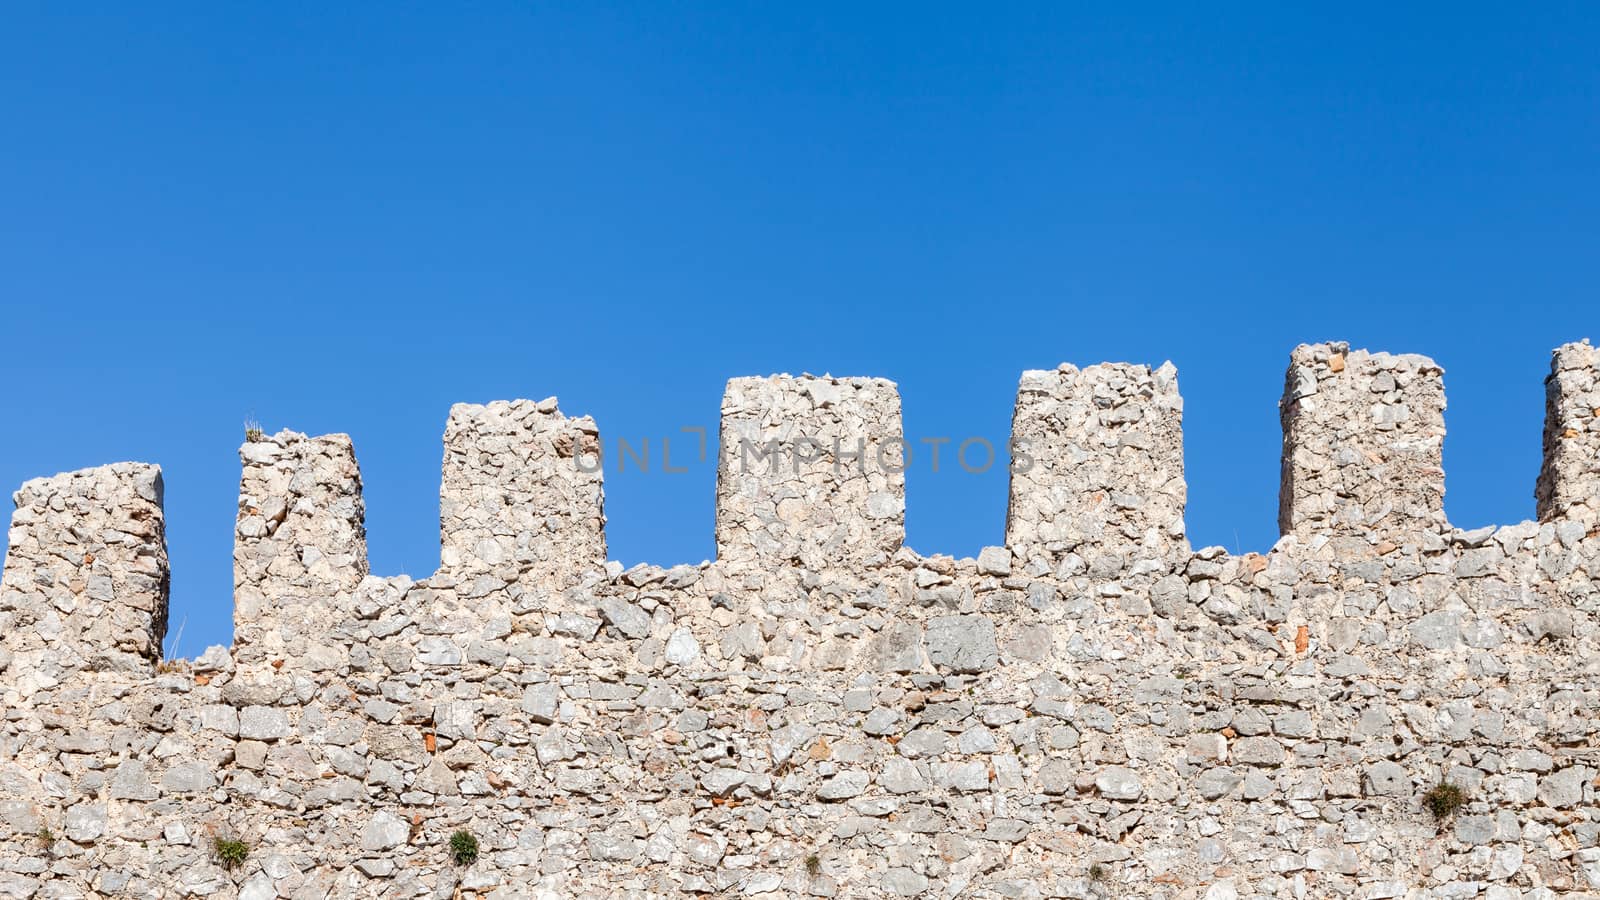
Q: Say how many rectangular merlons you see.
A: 7